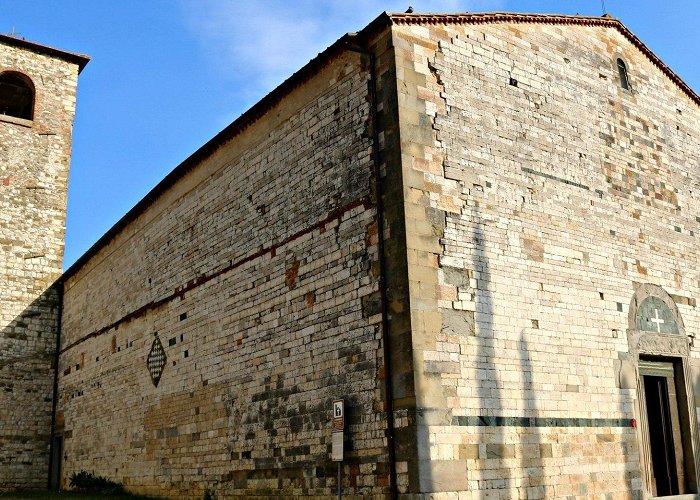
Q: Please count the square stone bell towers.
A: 1